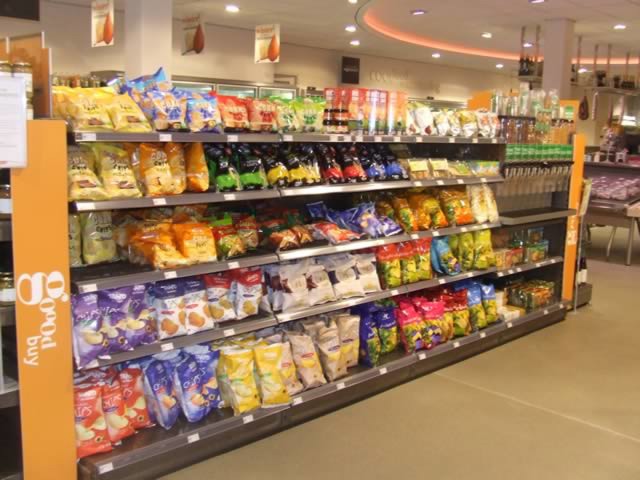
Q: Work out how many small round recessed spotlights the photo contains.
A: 12